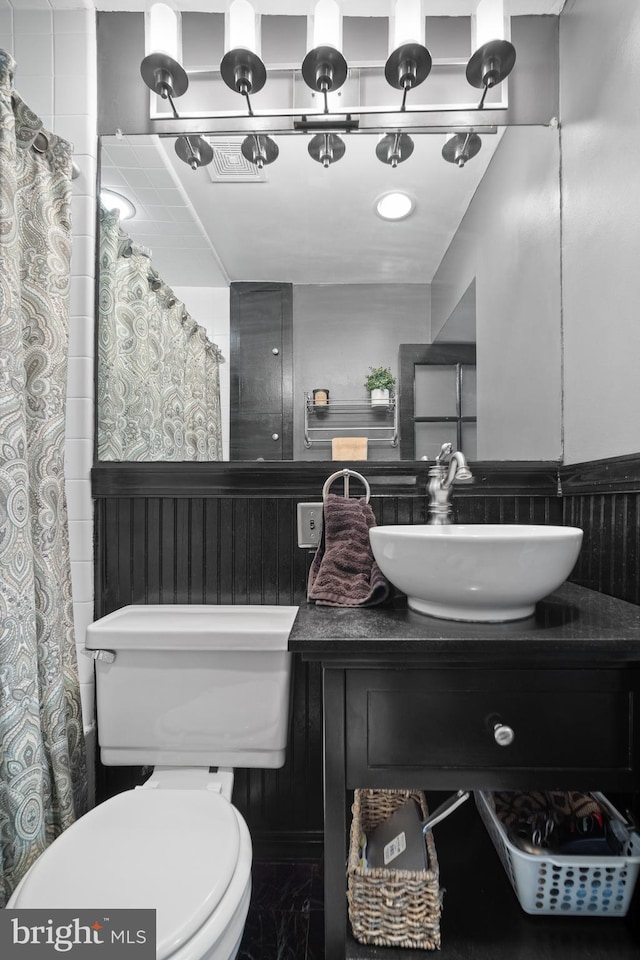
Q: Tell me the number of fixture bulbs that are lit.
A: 5